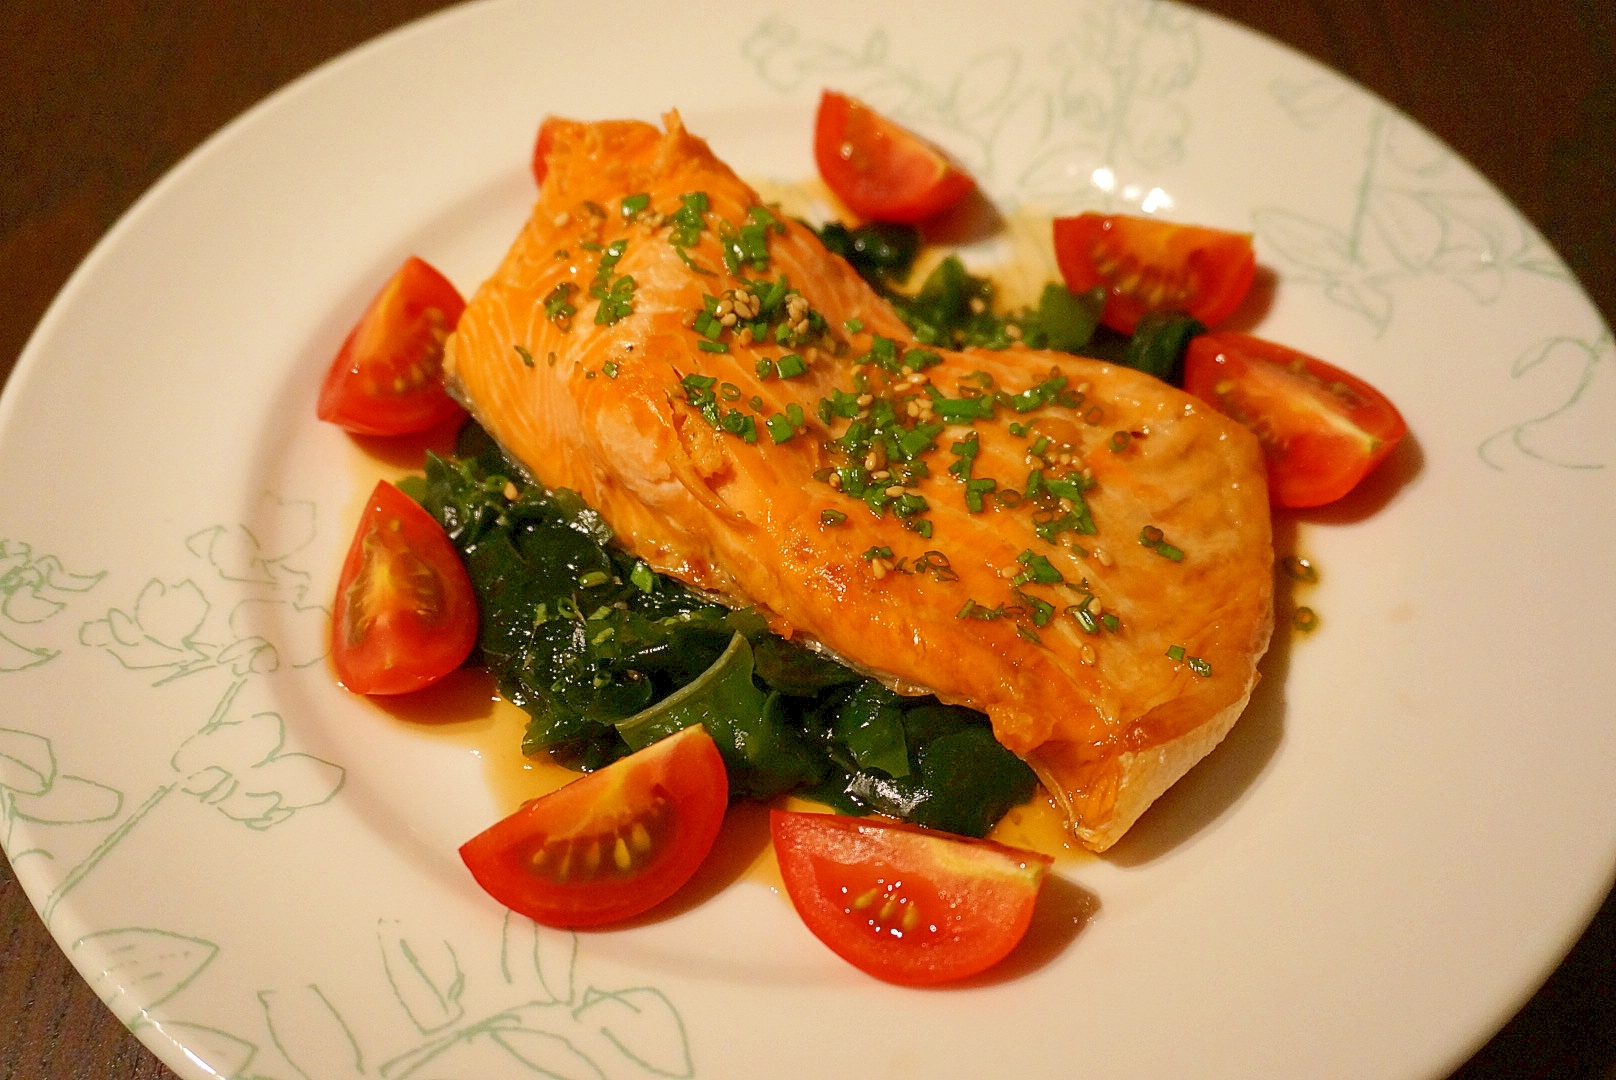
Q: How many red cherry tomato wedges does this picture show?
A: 8